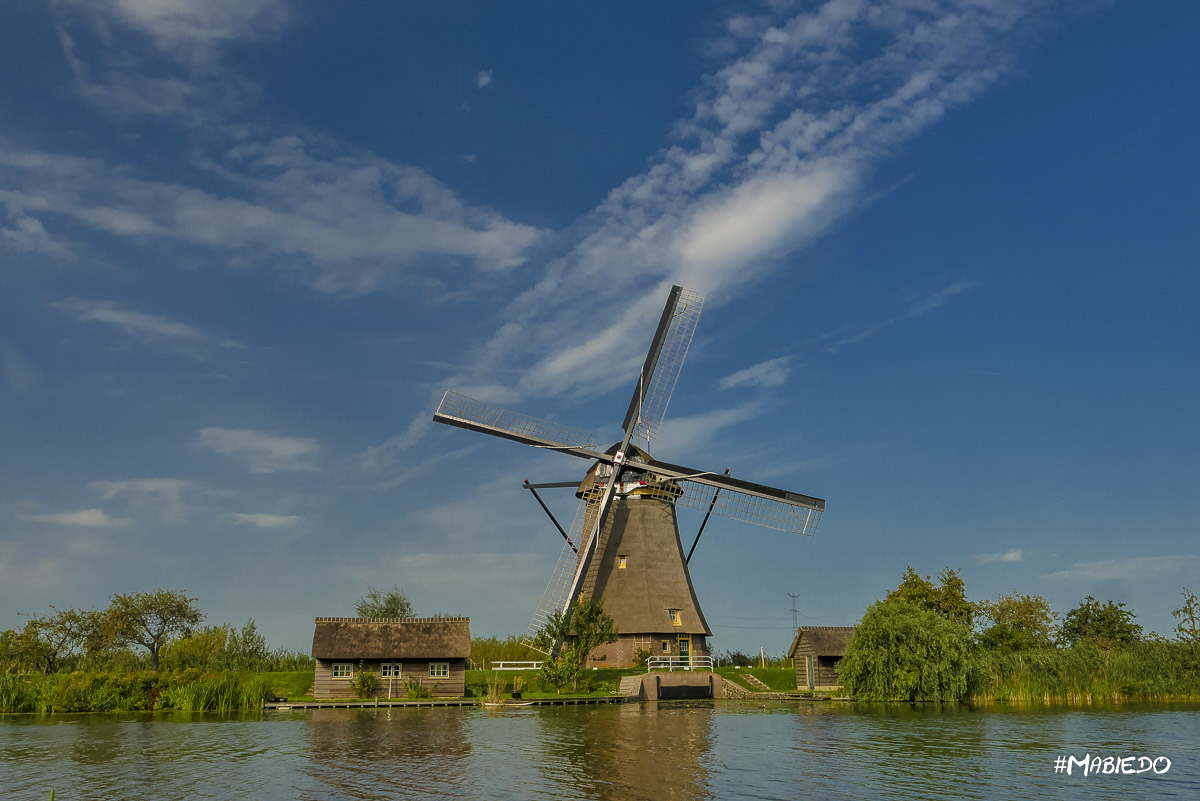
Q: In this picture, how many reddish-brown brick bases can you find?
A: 1